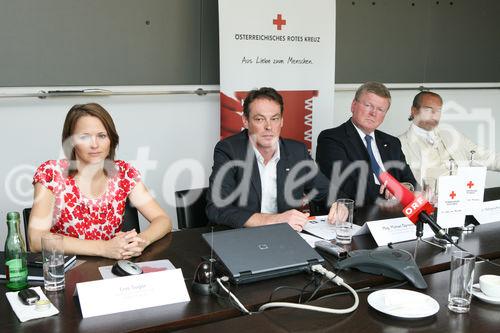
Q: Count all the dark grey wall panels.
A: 2